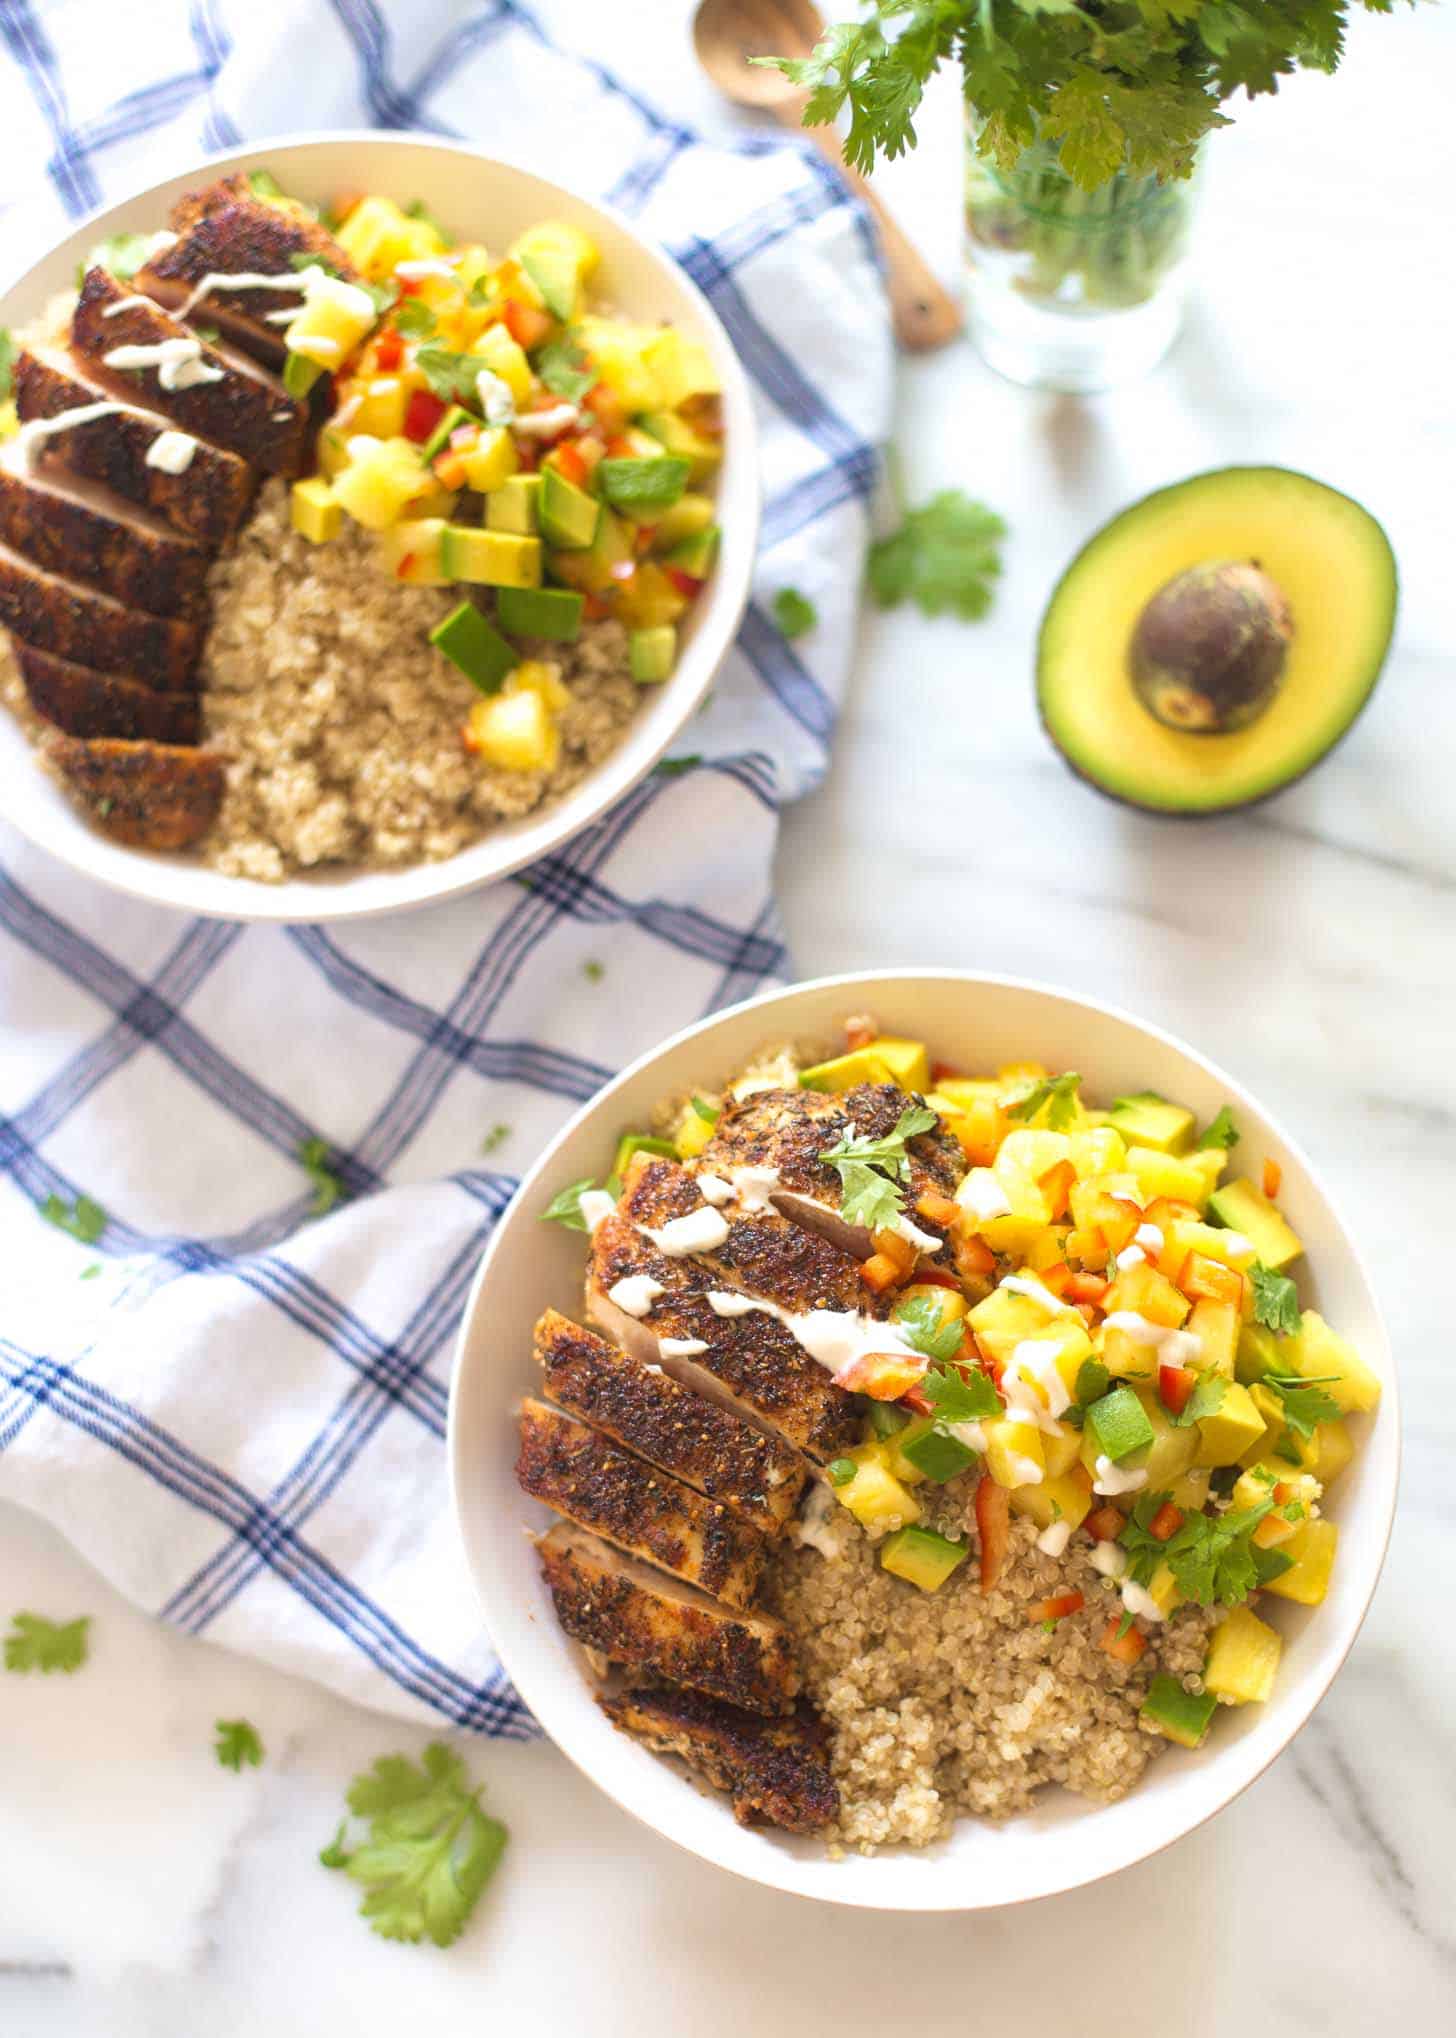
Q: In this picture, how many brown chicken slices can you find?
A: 14